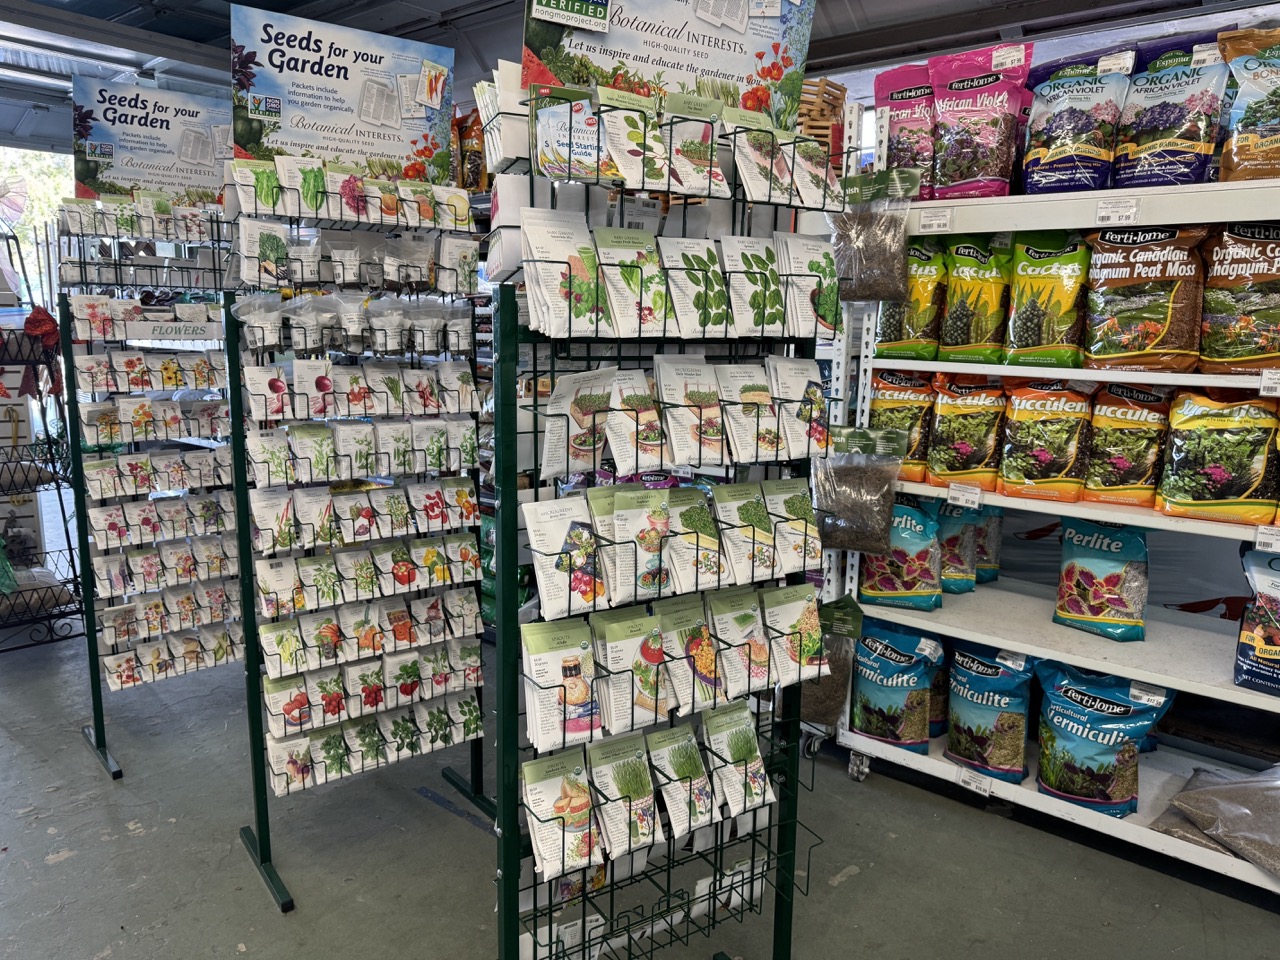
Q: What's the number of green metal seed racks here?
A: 3